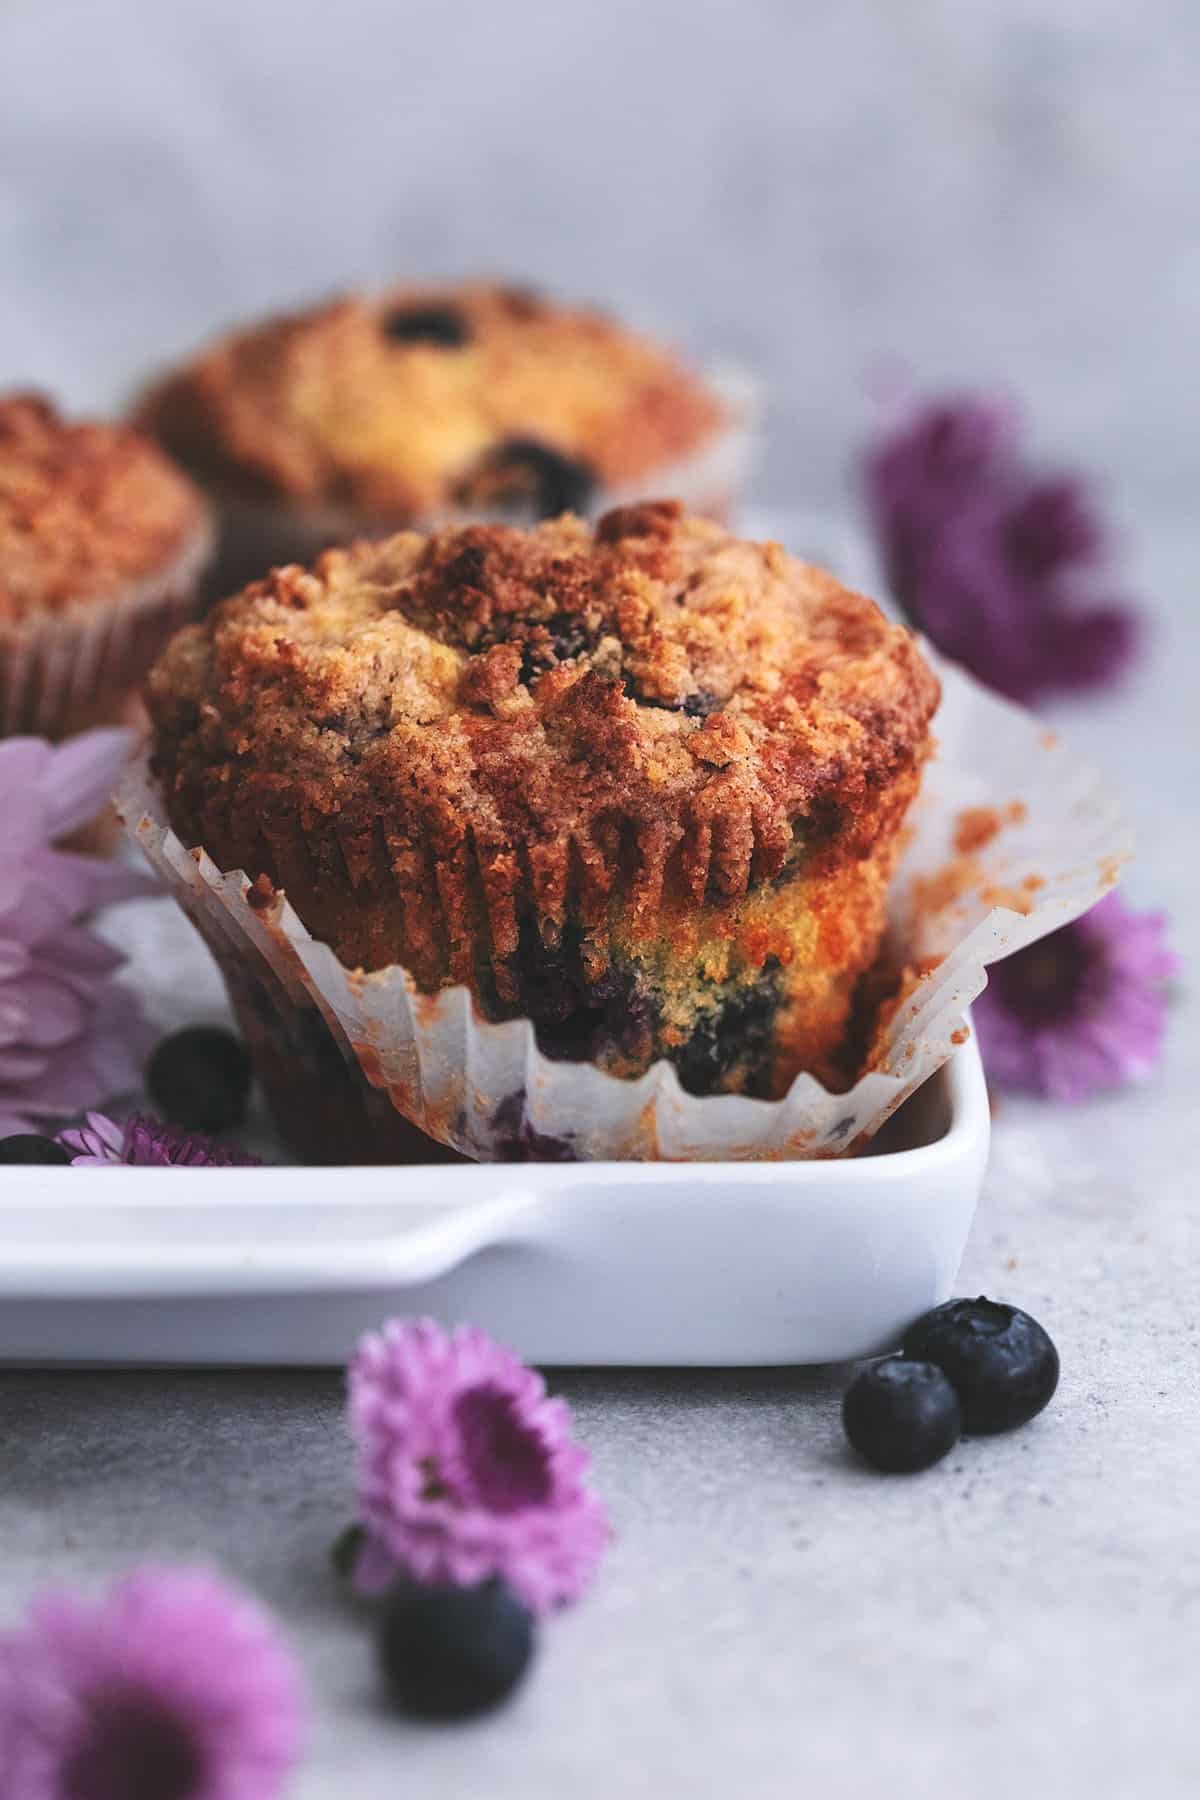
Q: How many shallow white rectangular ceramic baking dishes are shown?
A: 1